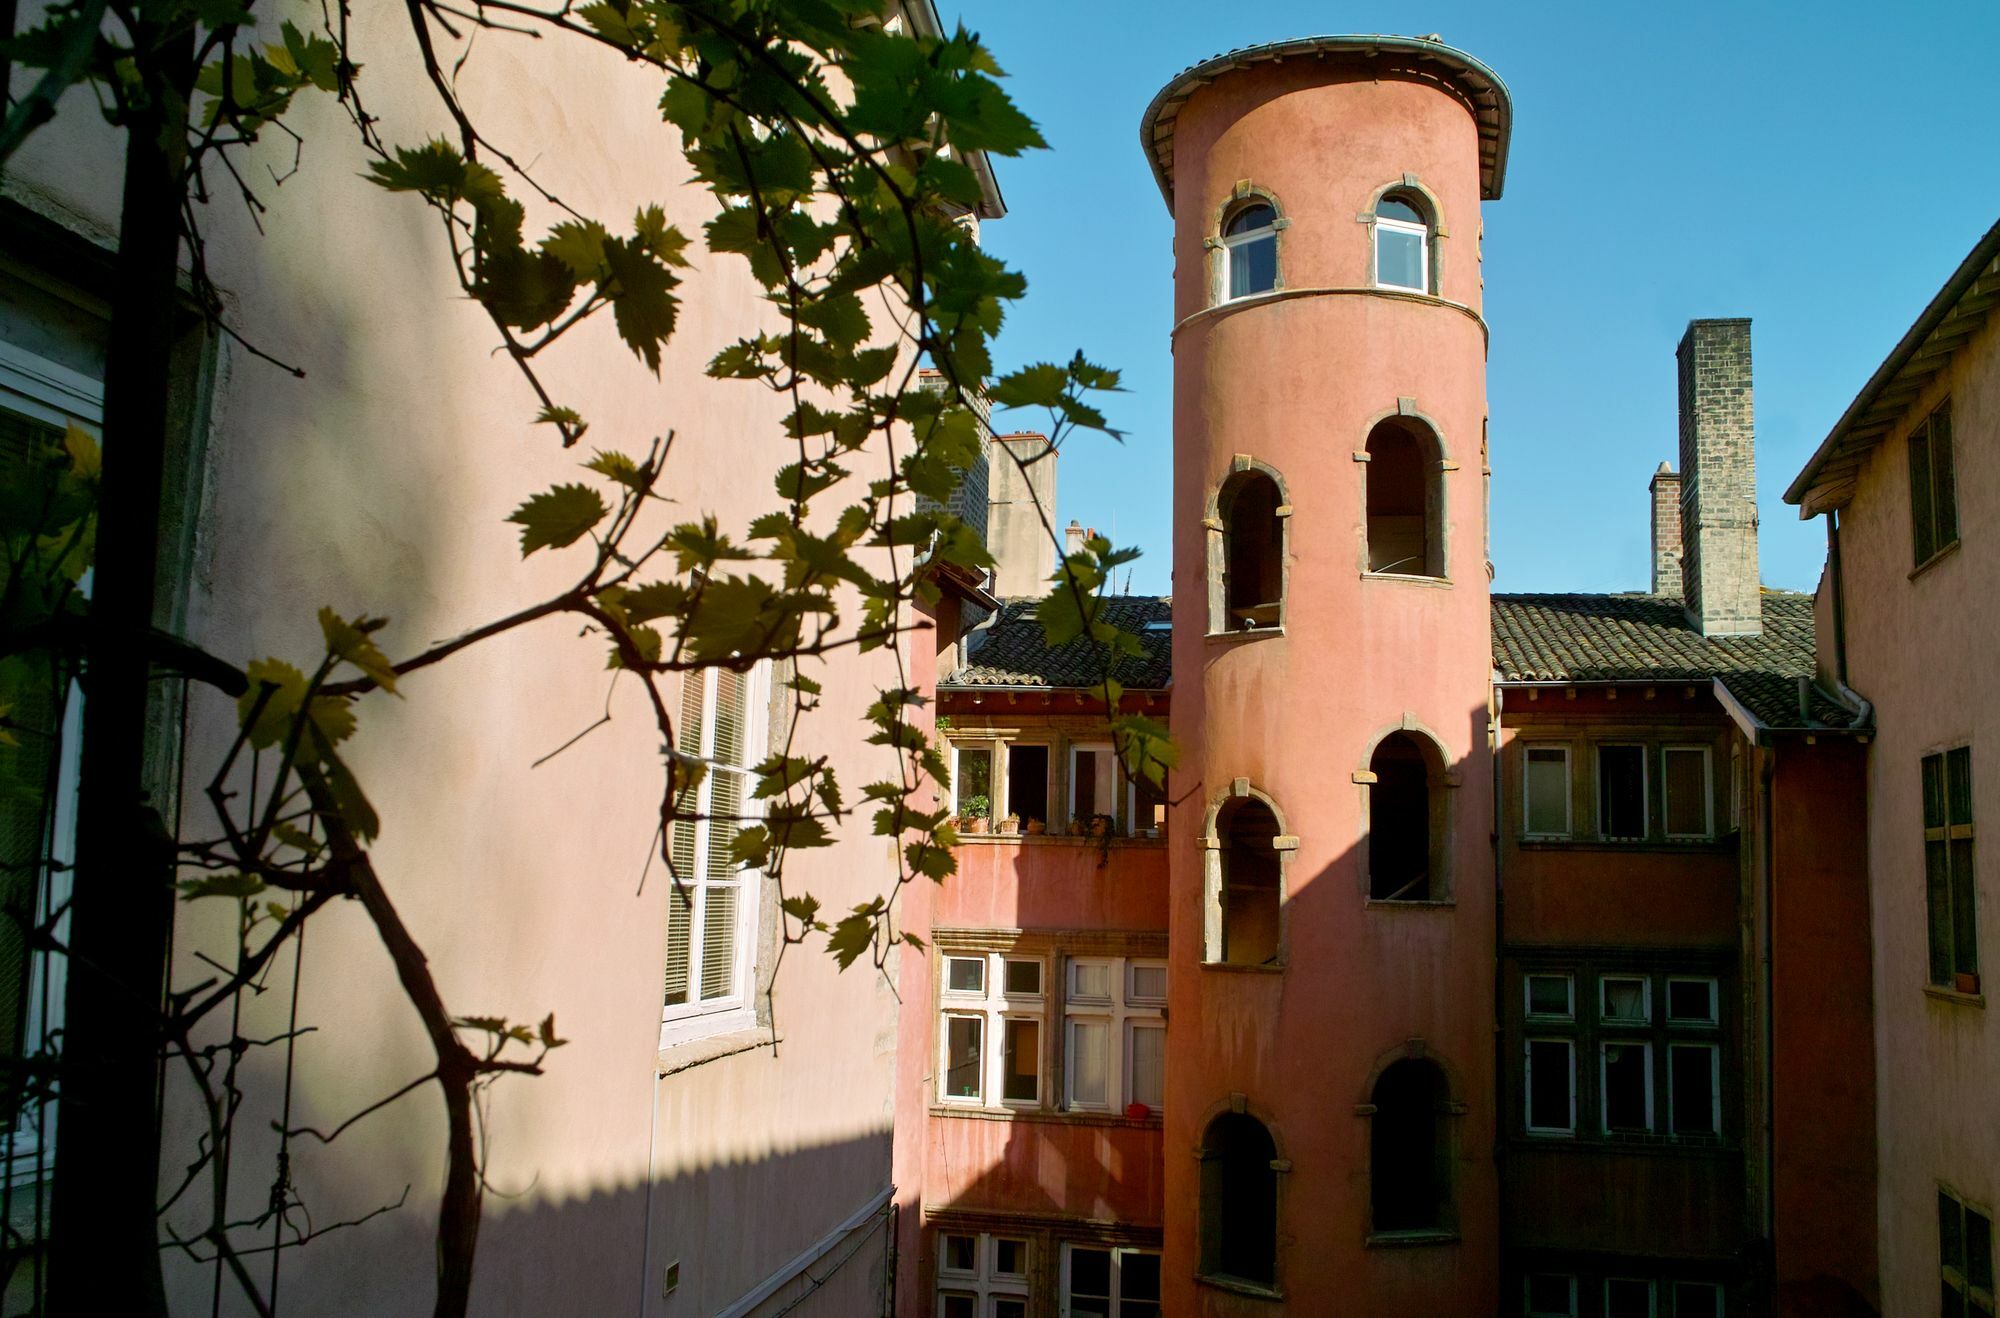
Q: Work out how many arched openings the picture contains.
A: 8